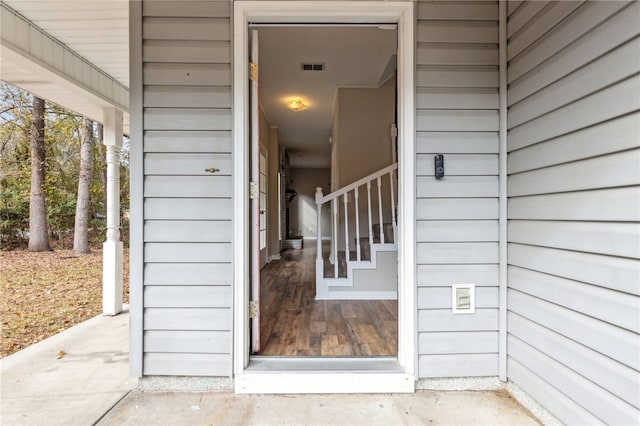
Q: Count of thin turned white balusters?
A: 6